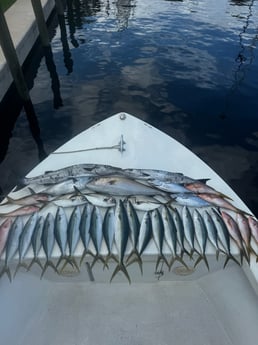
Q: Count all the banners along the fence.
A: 0